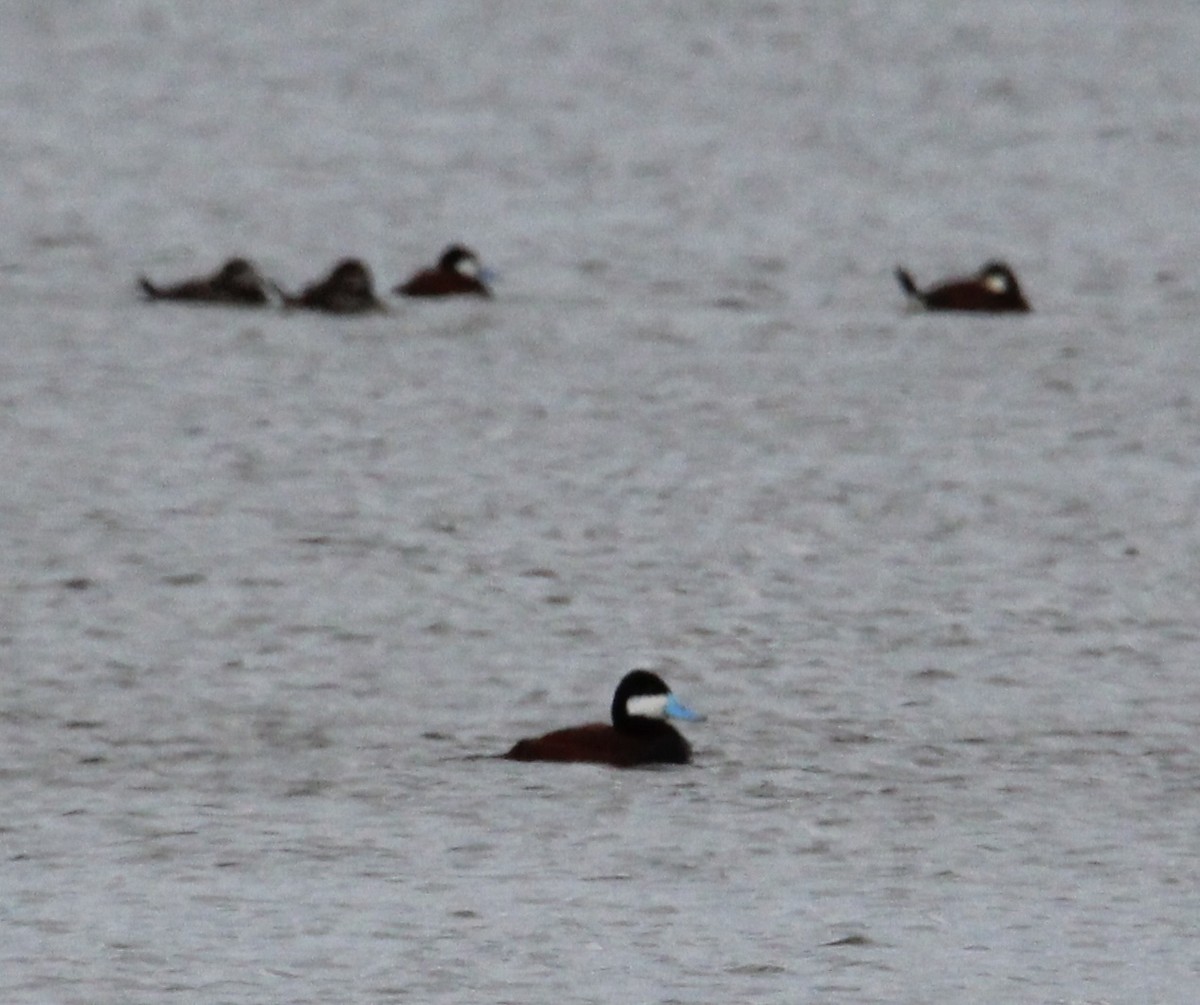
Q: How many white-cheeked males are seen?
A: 3